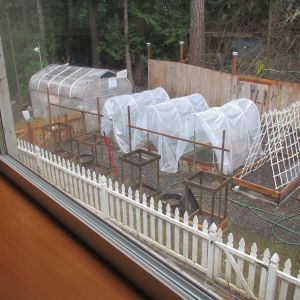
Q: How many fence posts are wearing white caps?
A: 3